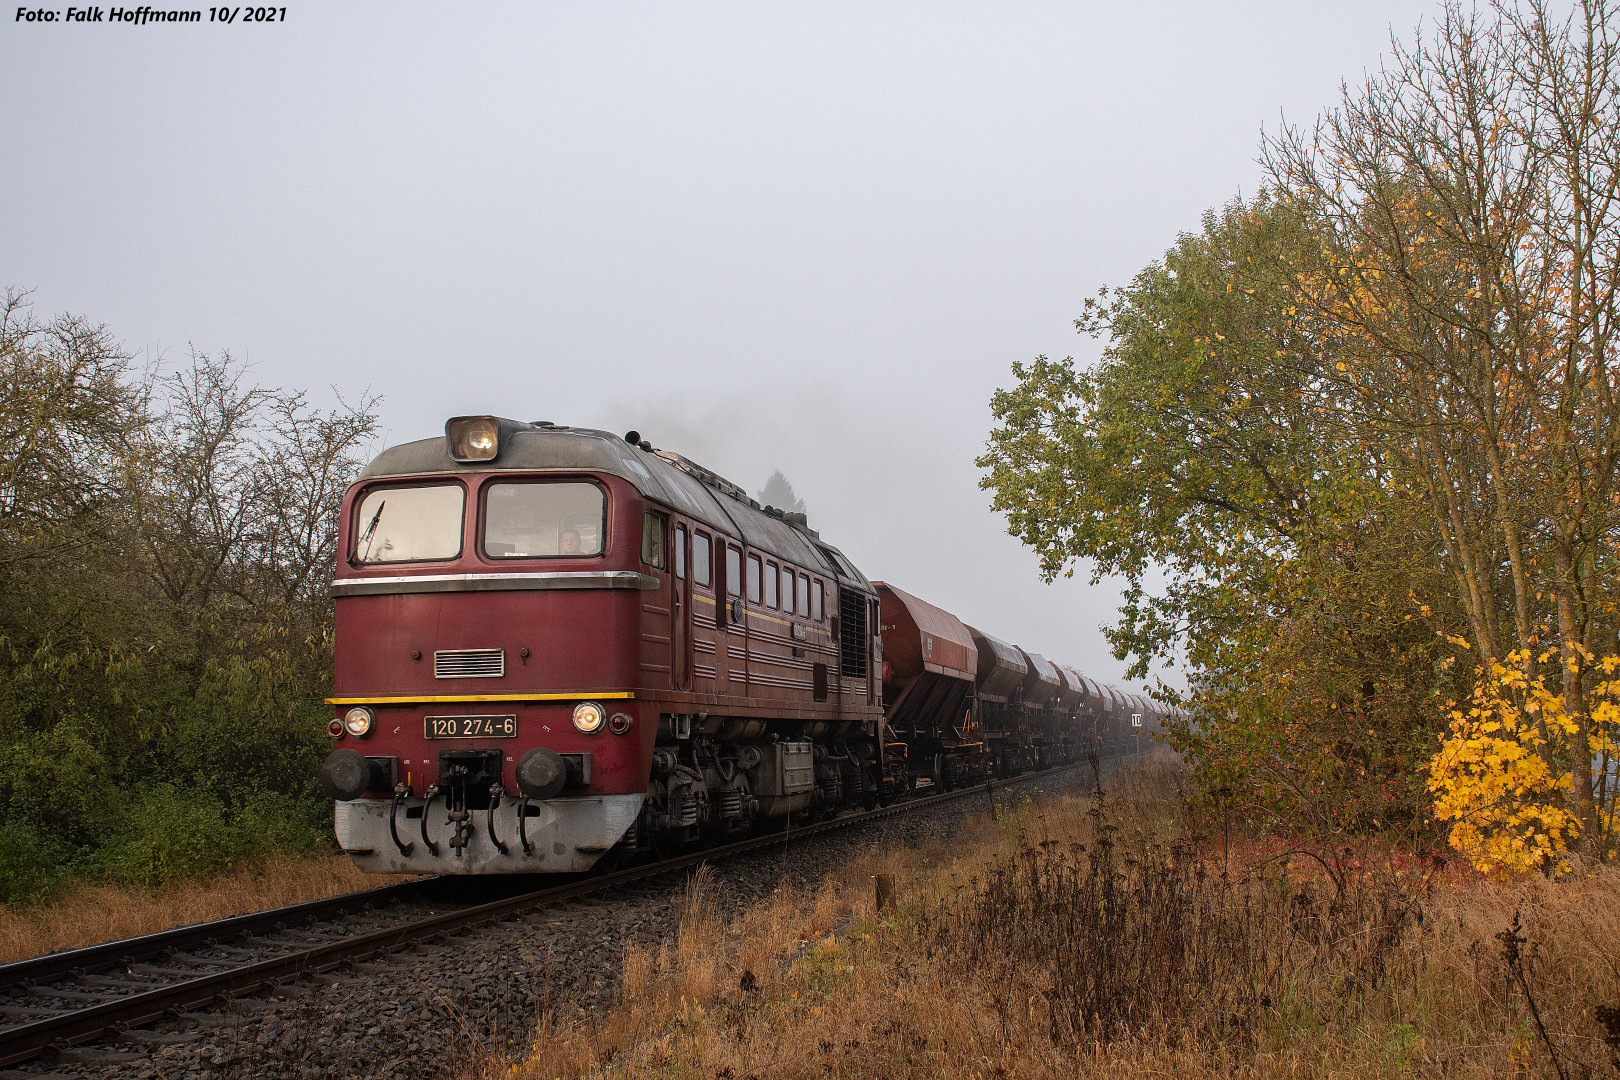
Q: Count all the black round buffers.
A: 2